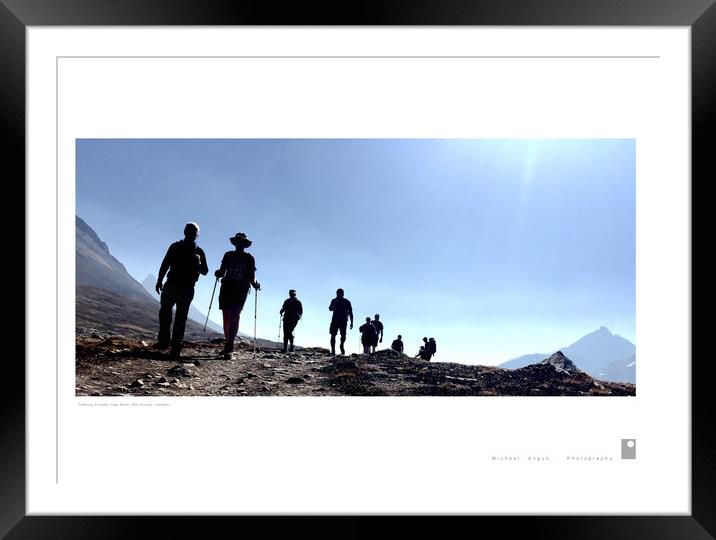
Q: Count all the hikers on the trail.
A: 9